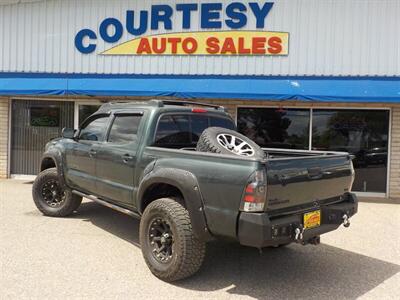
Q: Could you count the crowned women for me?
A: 0